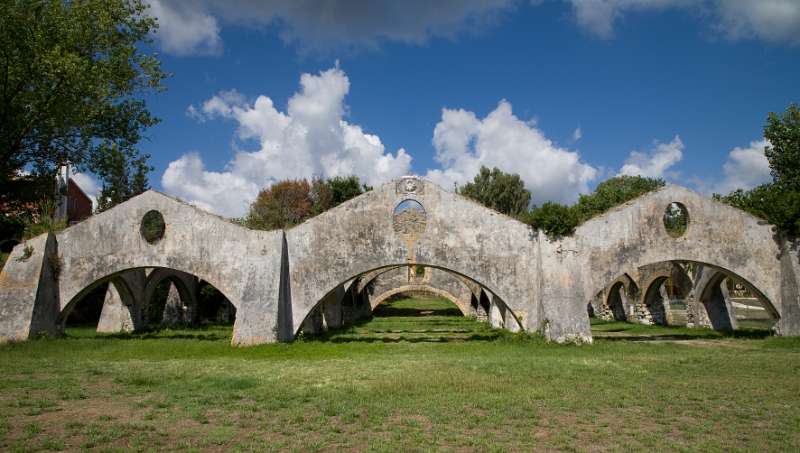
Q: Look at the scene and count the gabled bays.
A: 3